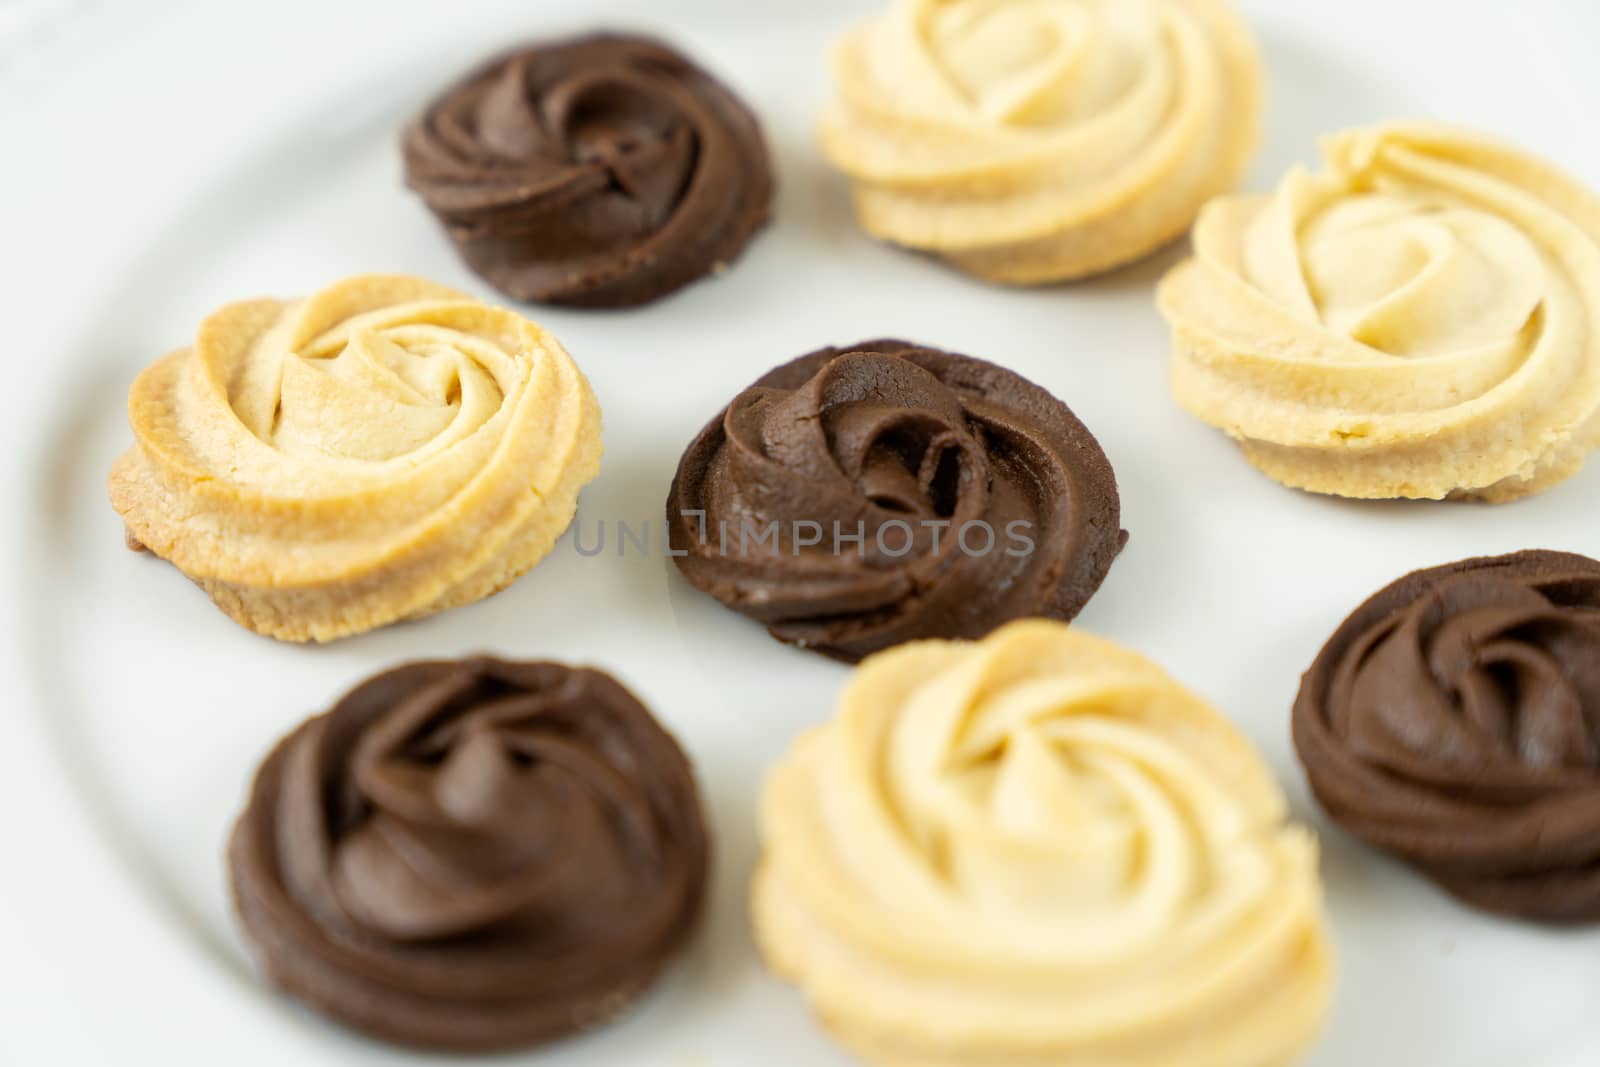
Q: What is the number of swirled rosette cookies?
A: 8